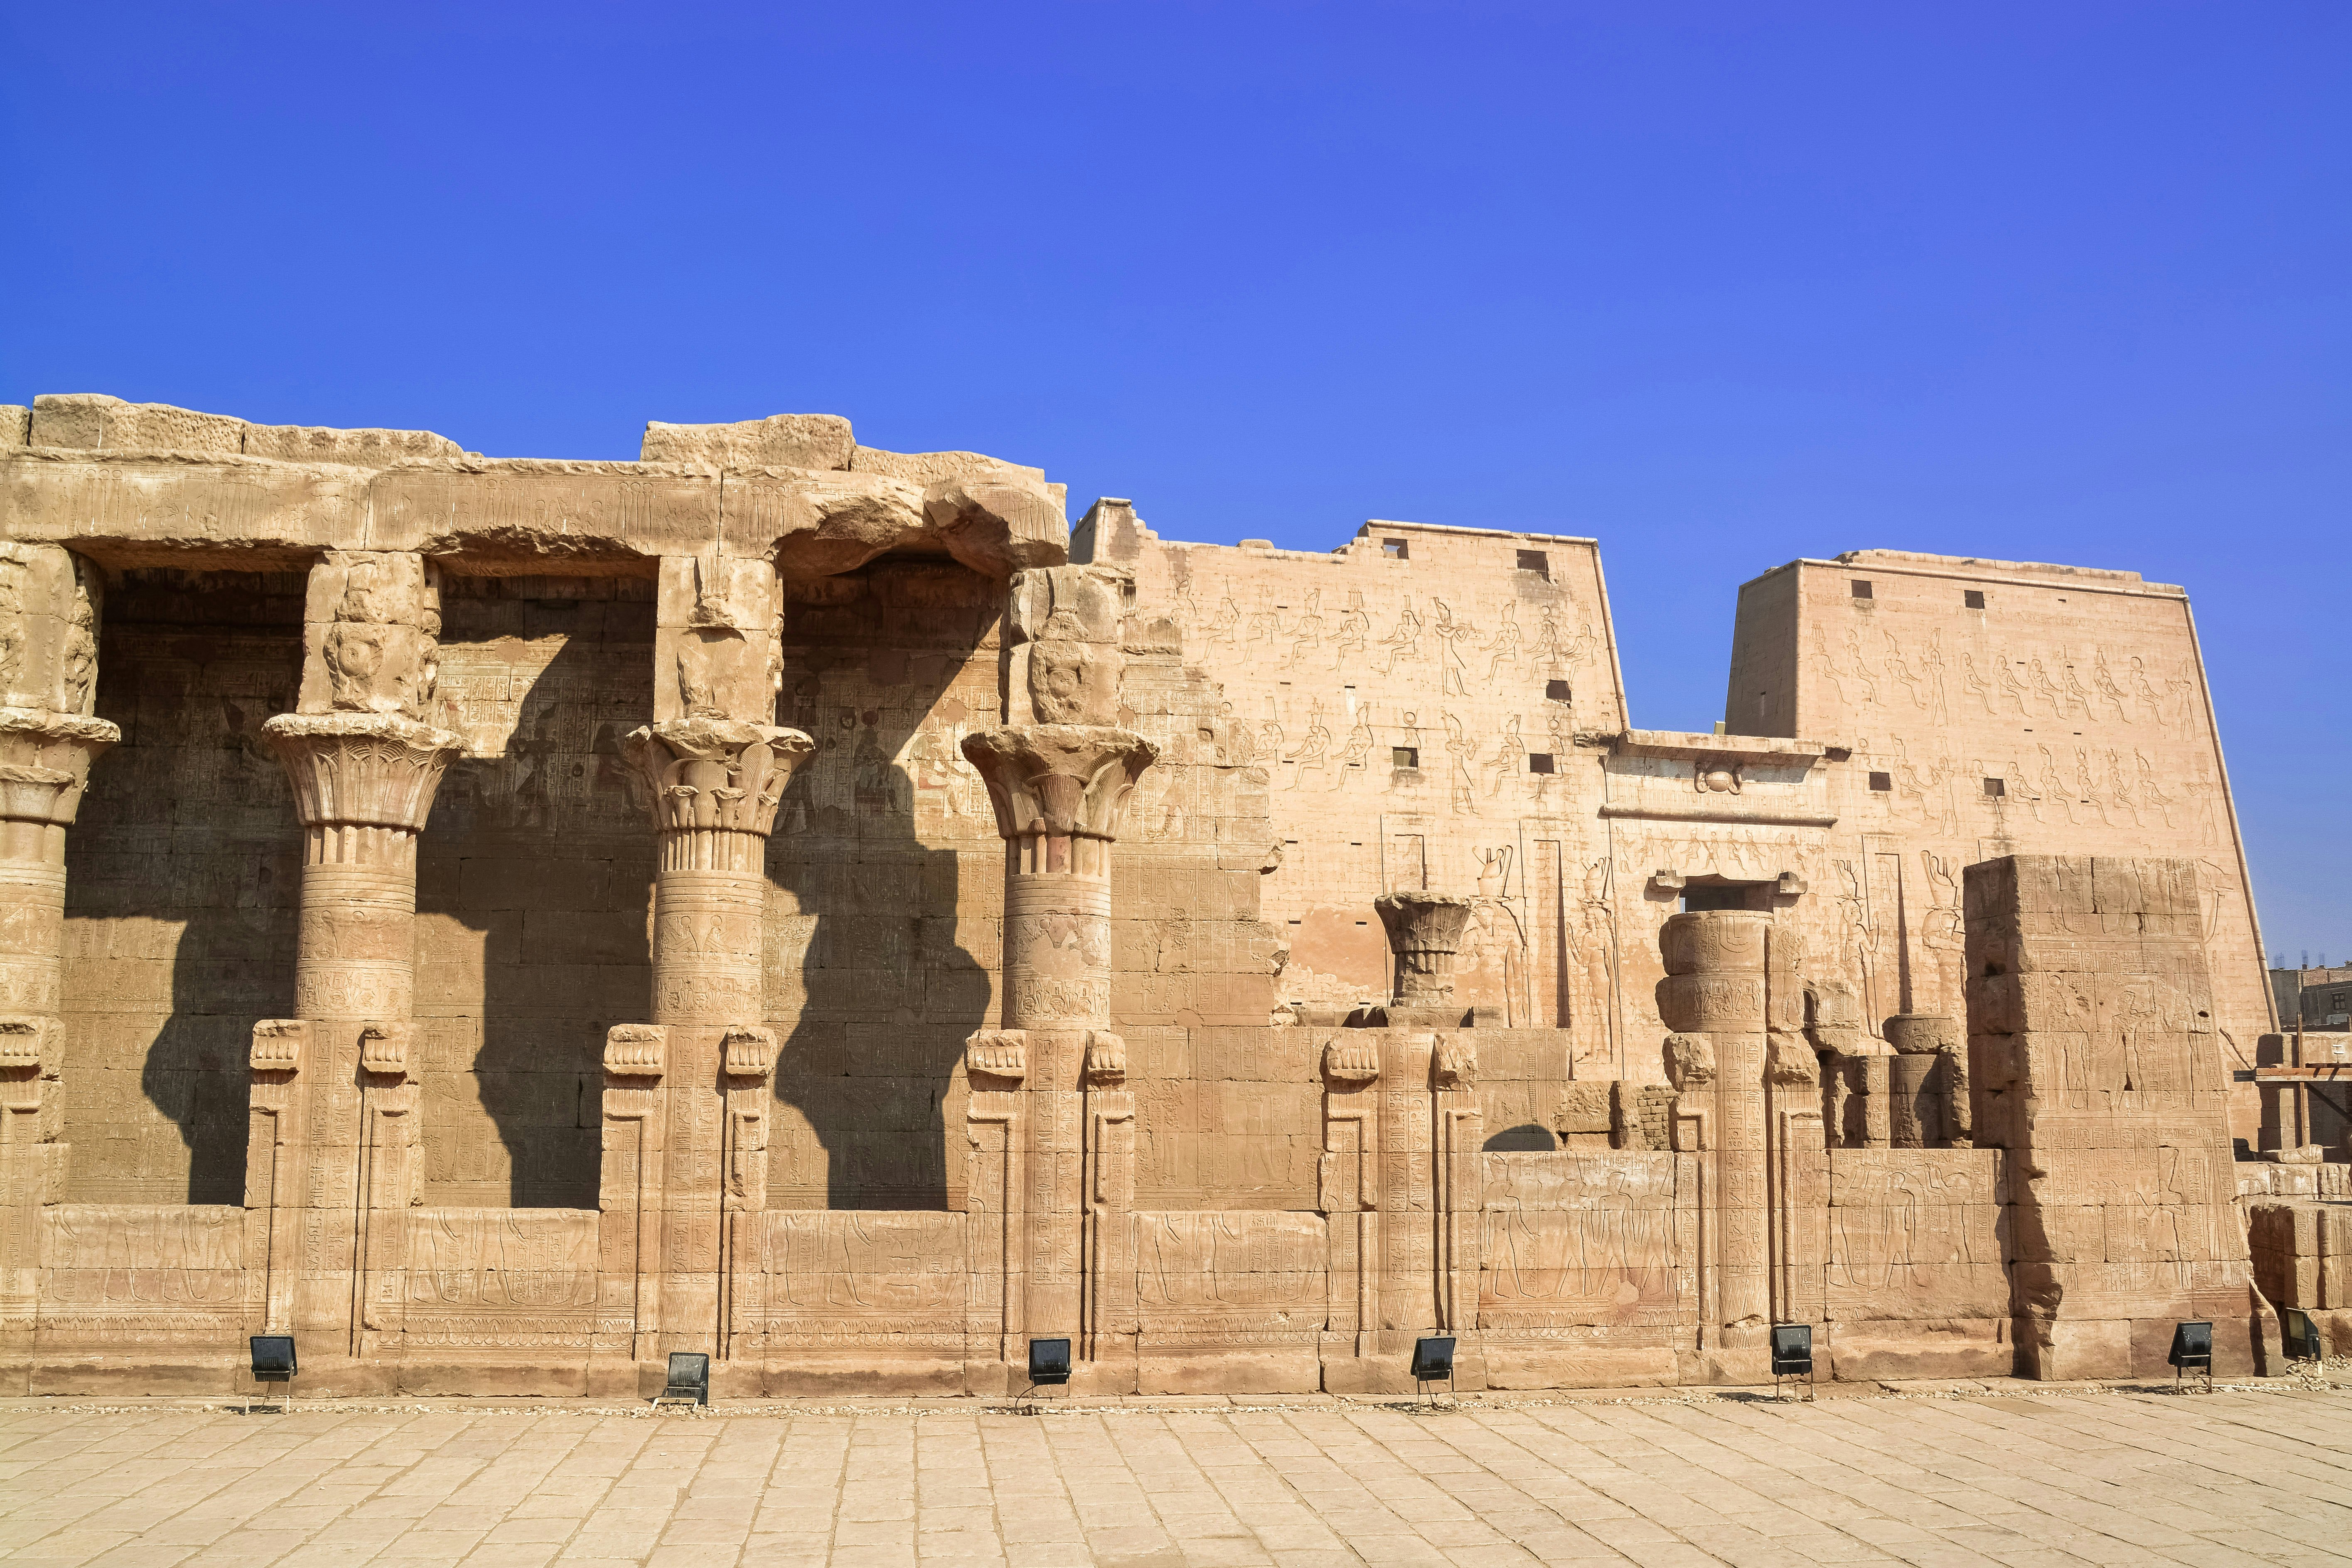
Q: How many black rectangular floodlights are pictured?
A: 7